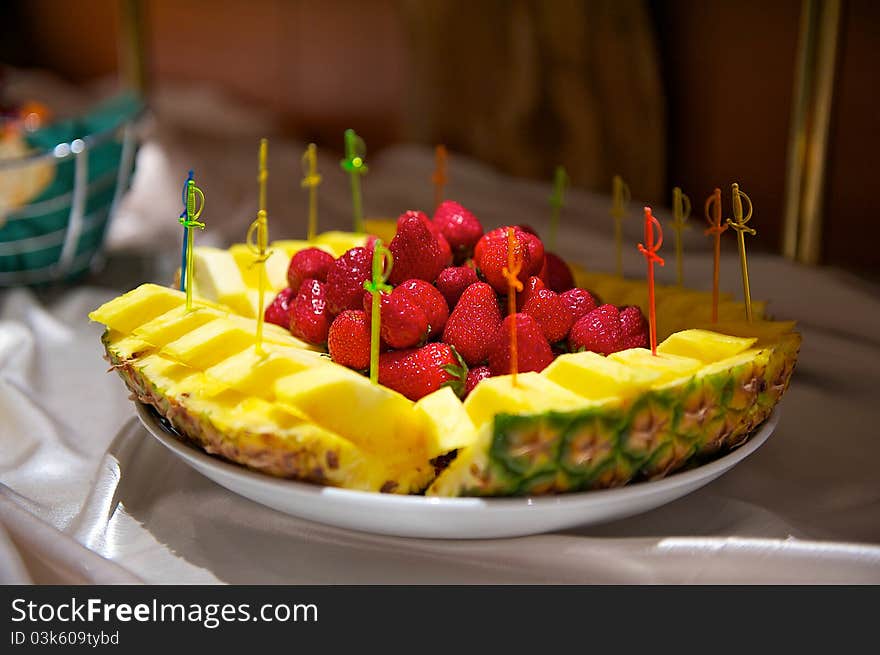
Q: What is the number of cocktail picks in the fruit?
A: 15